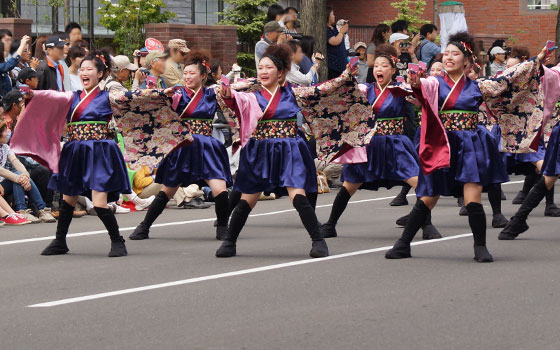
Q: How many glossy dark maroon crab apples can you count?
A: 0